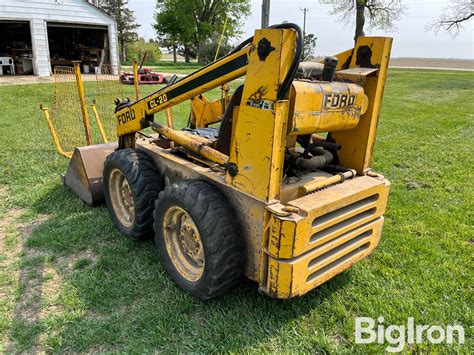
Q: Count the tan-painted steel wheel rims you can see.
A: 2